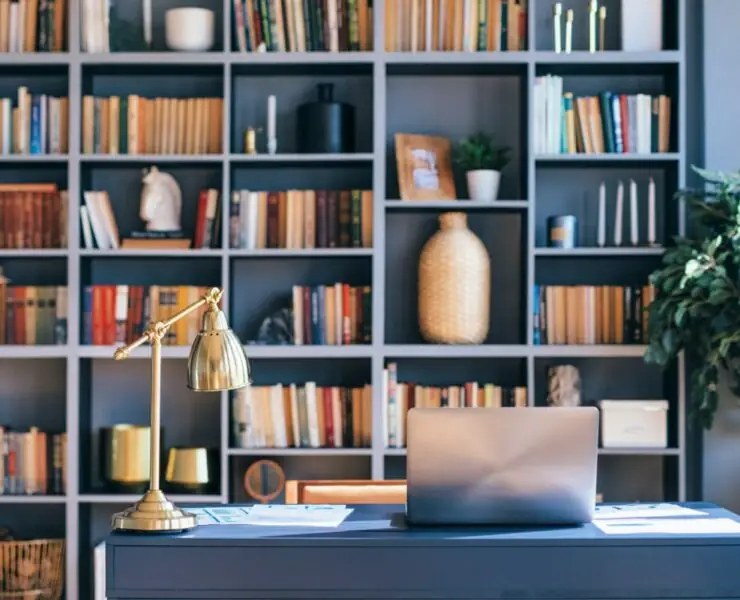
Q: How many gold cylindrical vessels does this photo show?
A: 2